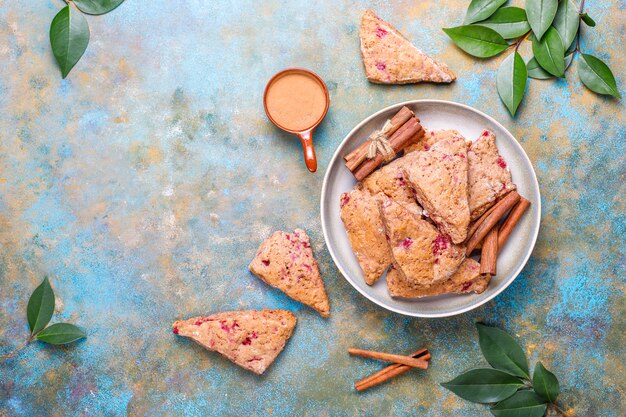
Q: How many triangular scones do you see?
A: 10